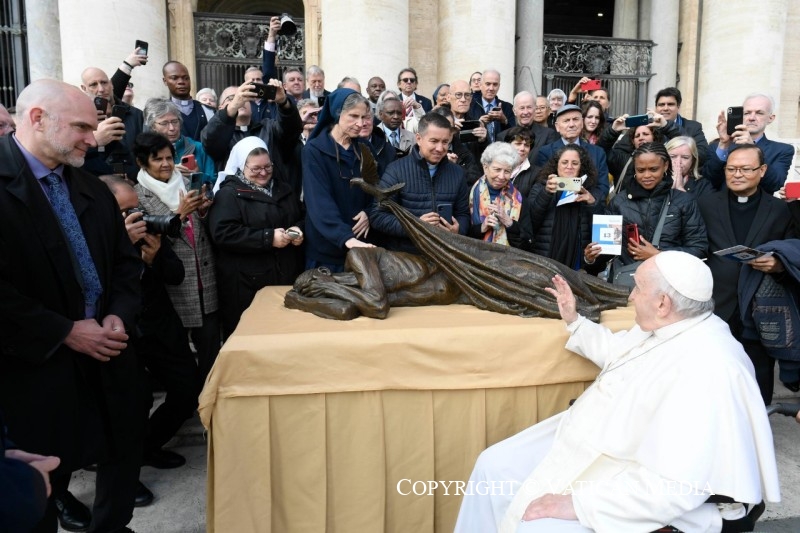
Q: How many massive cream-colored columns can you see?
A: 4